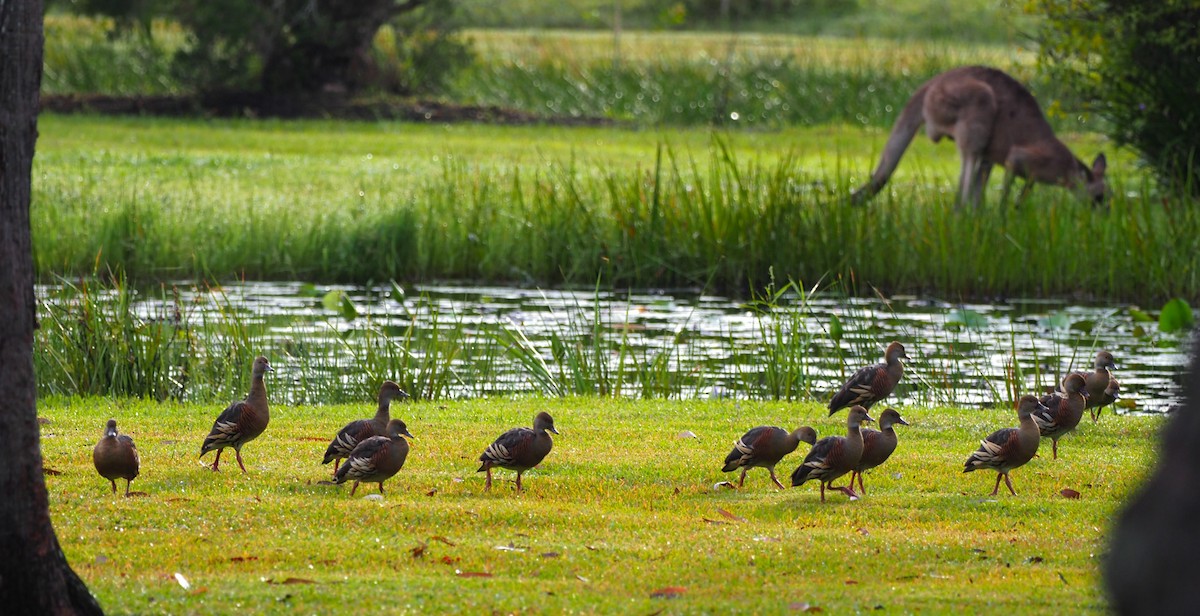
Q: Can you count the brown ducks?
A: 13